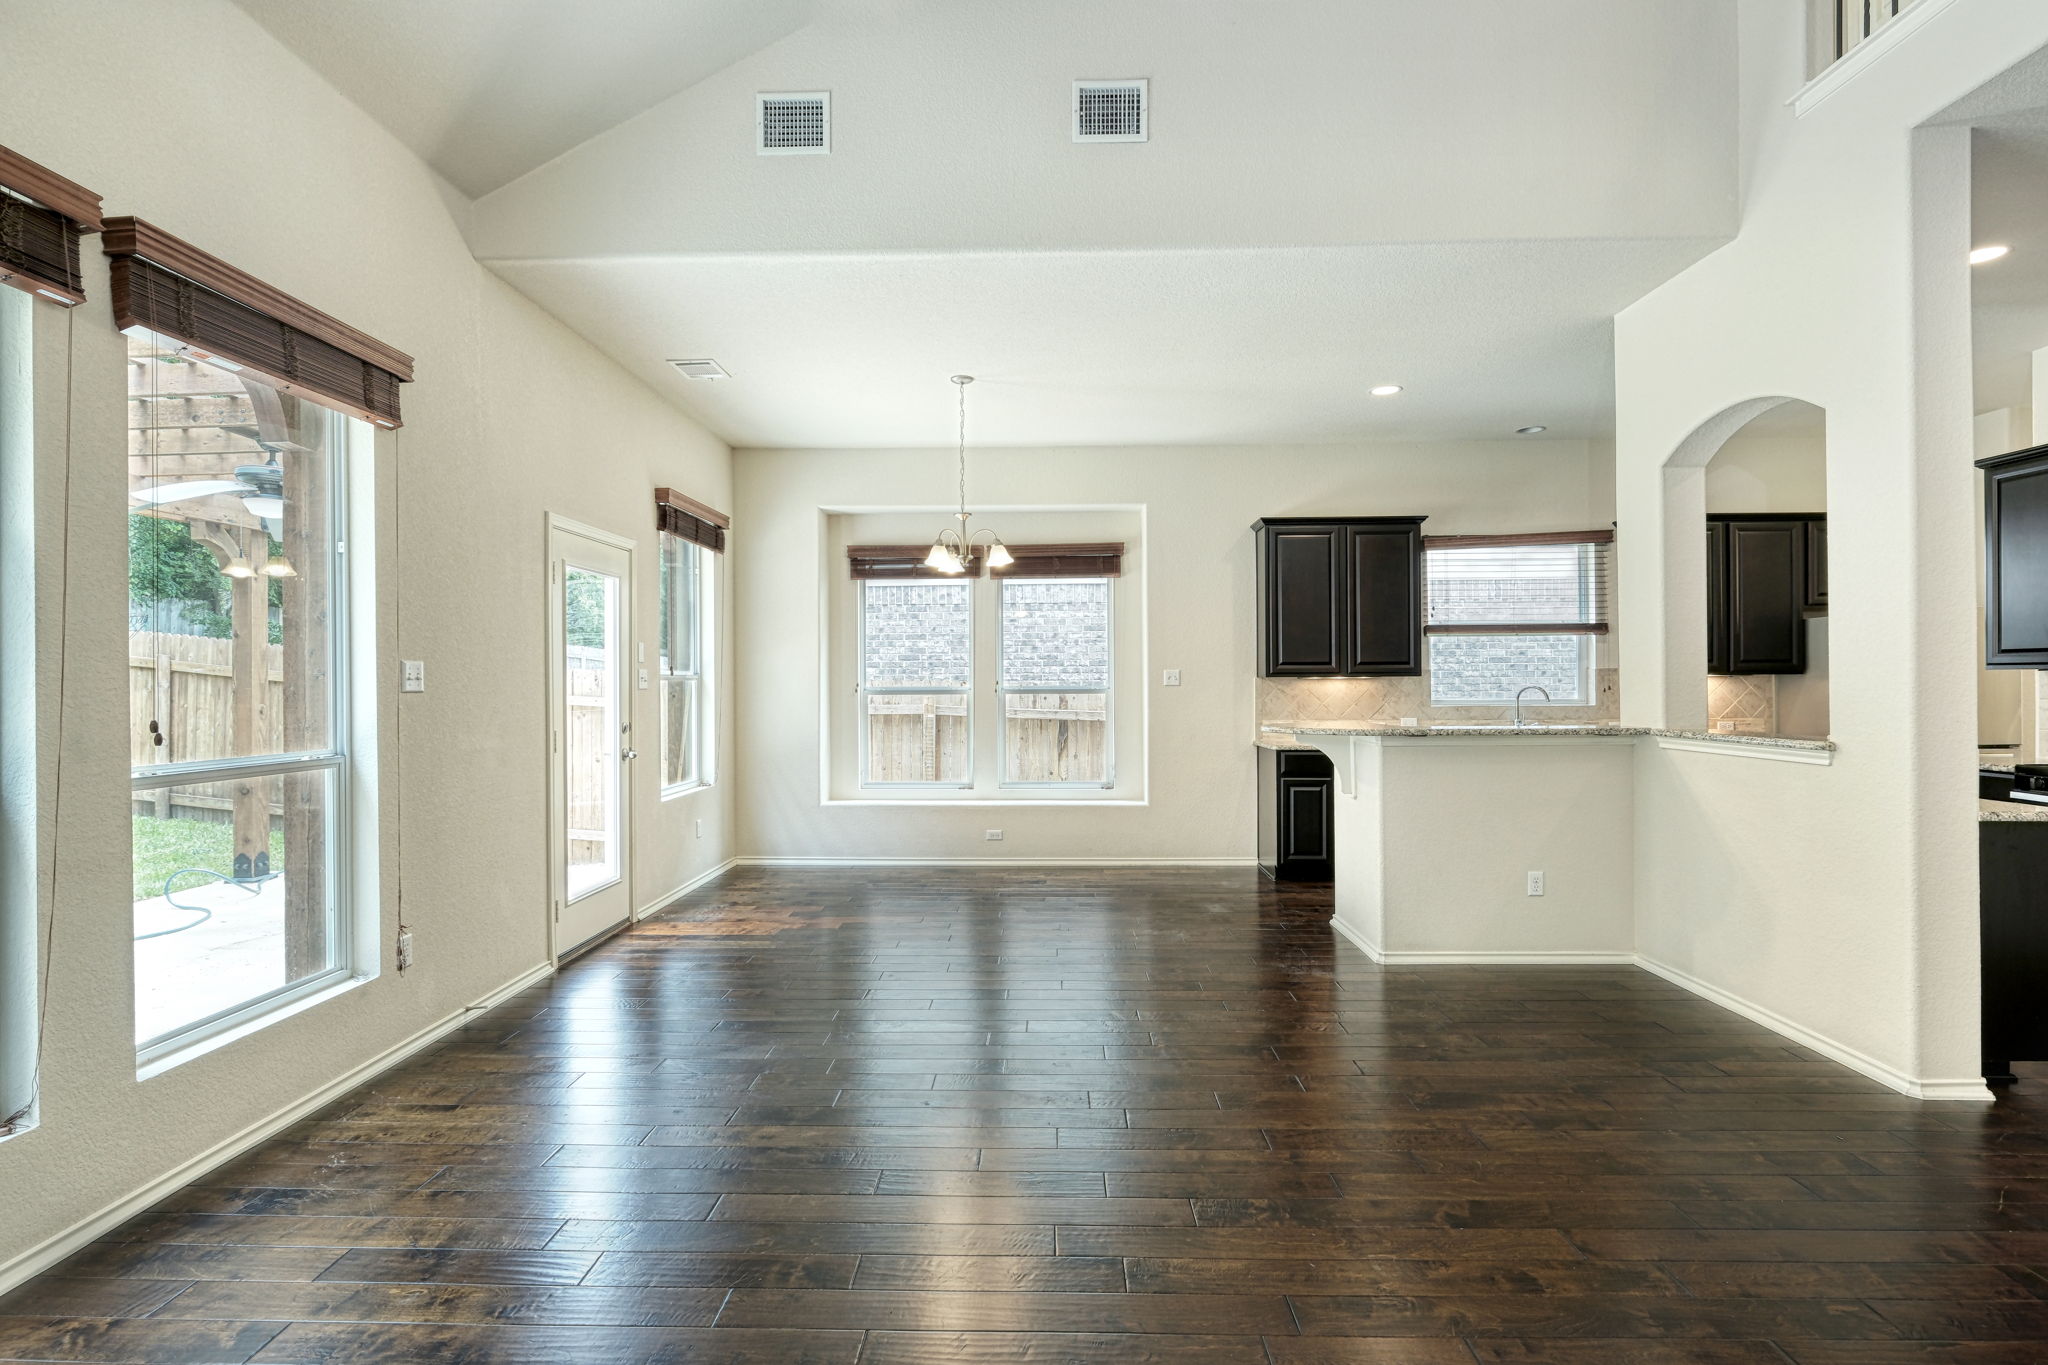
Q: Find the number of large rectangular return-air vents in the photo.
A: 2